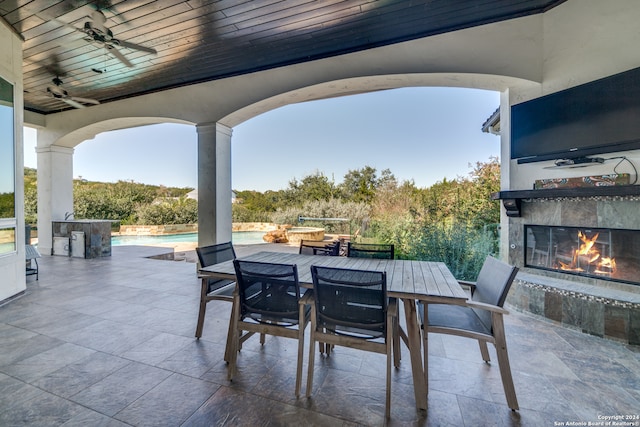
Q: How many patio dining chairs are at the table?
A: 6